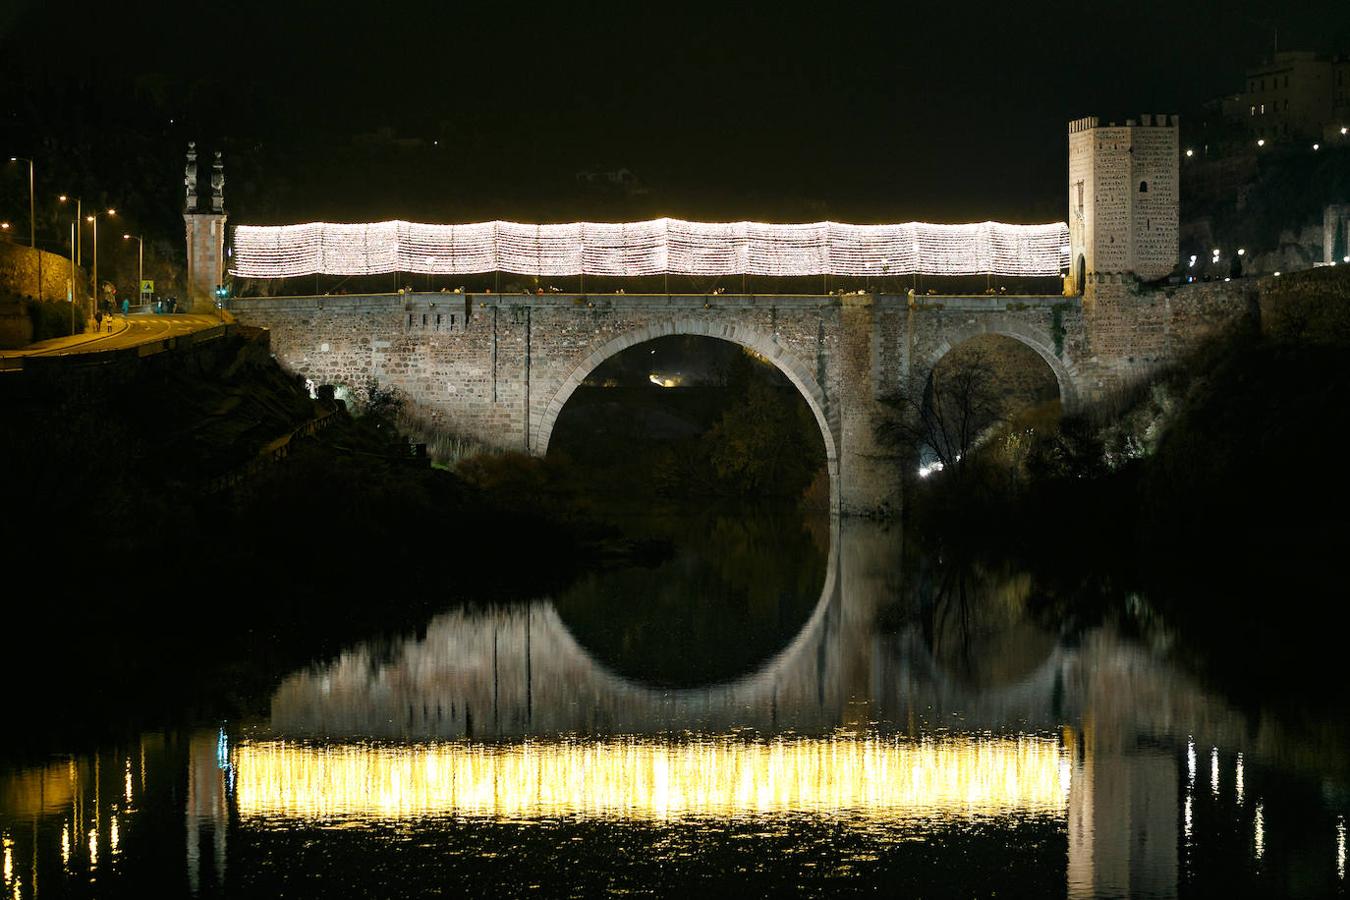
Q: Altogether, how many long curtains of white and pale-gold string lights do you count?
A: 1